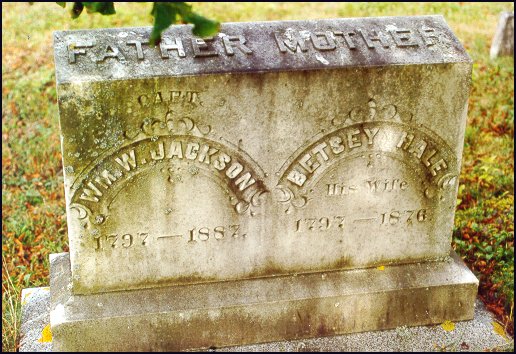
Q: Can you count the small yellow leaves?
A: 4